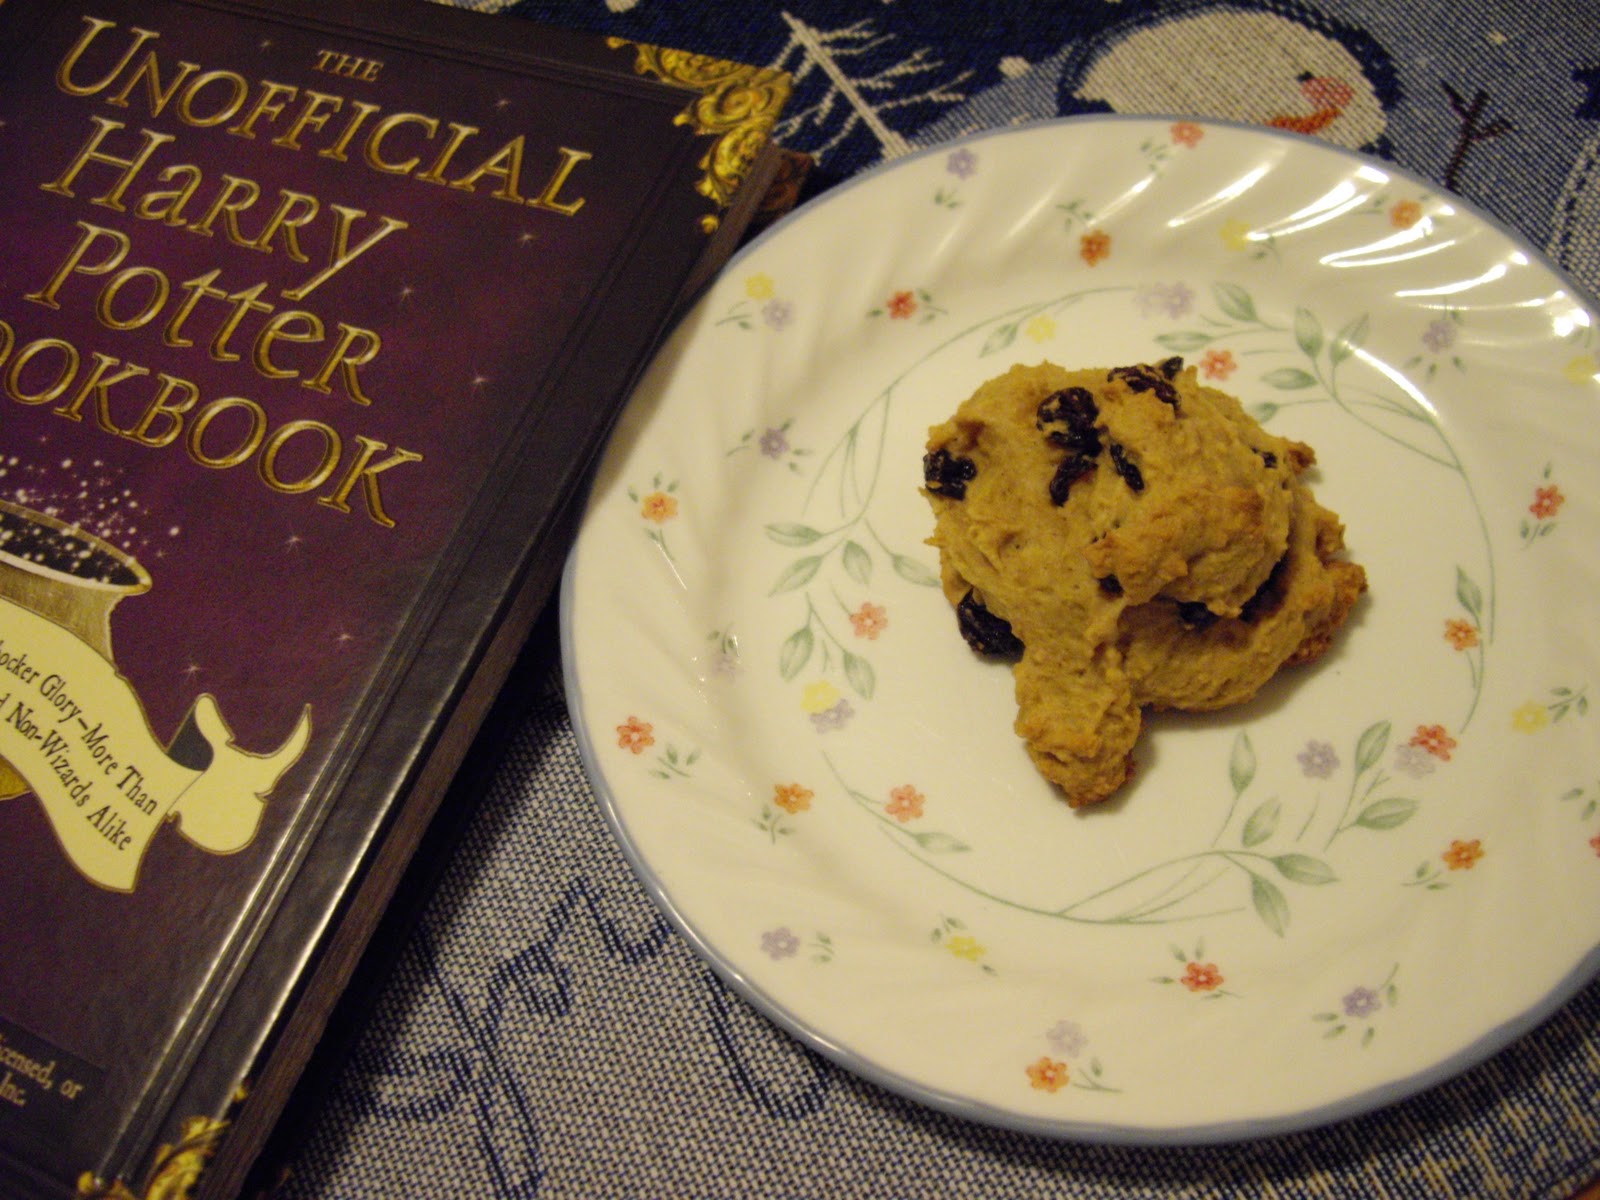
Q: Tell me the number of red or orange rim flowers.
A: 12